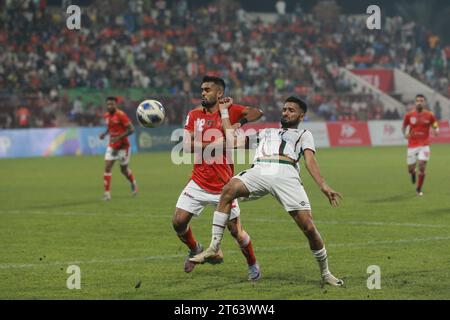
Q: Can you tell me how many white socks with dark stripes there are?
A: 2